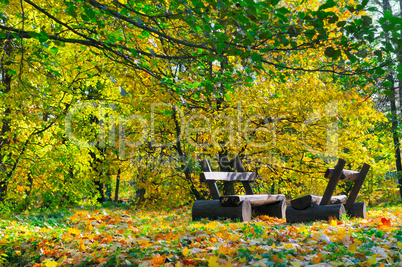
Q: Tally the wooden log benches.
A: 2